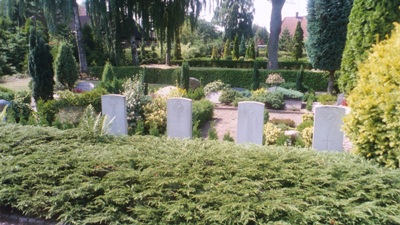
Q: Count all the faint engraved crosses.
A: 1